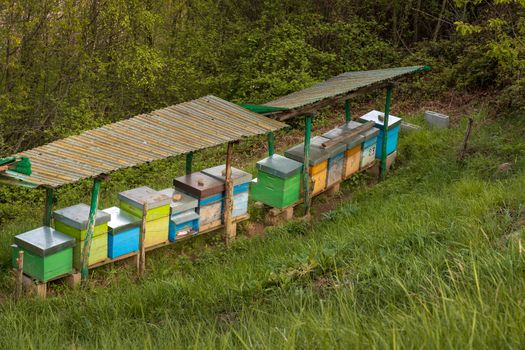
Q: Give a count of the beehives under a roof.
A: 13